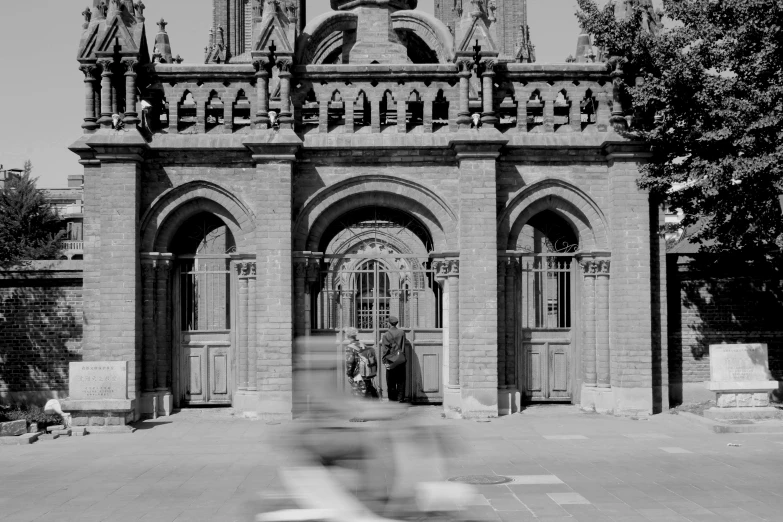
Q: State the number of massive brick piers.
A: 4